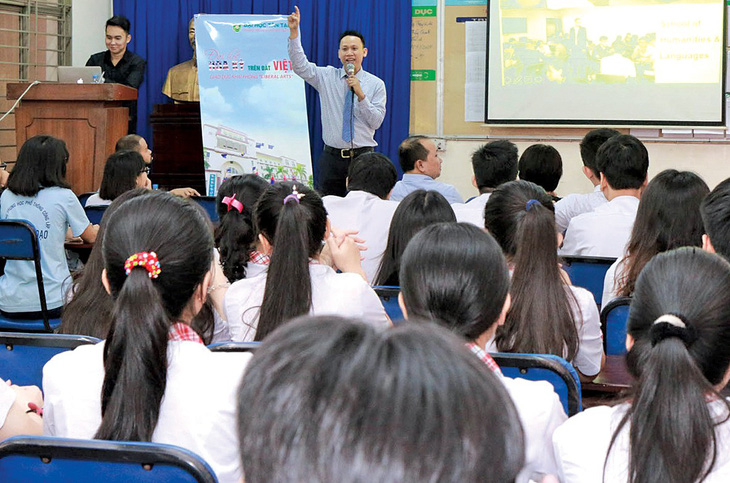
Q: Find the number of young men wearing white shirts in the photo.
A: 4